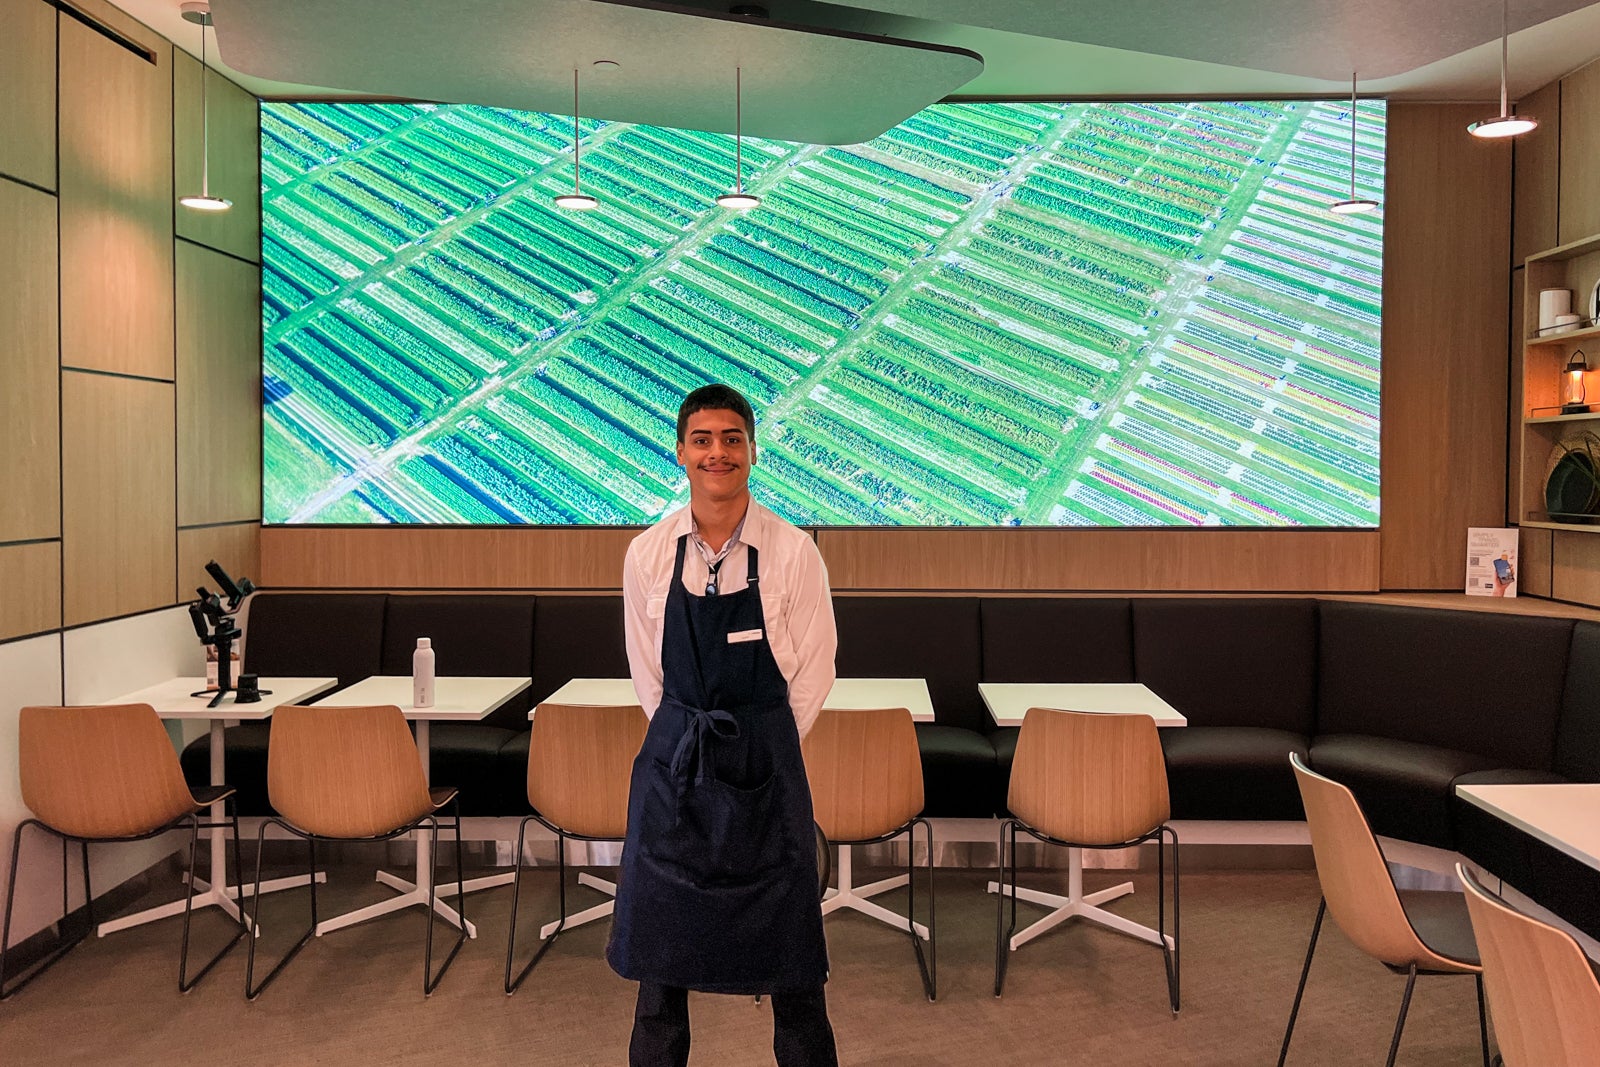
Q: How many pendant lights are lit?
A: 5